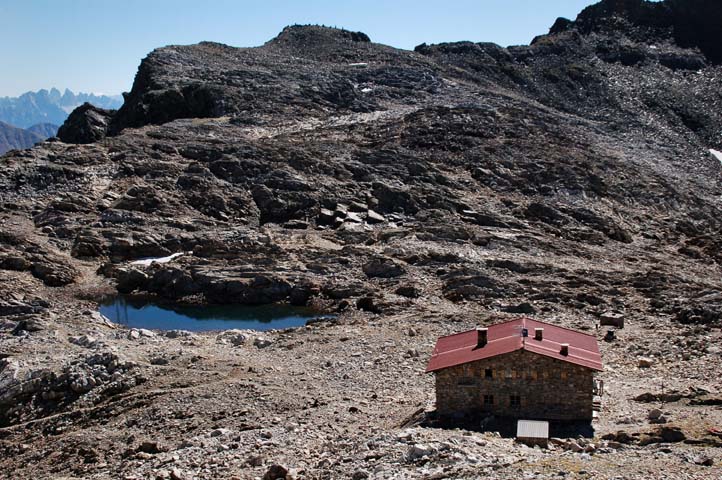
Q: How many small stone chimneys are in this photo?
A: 3